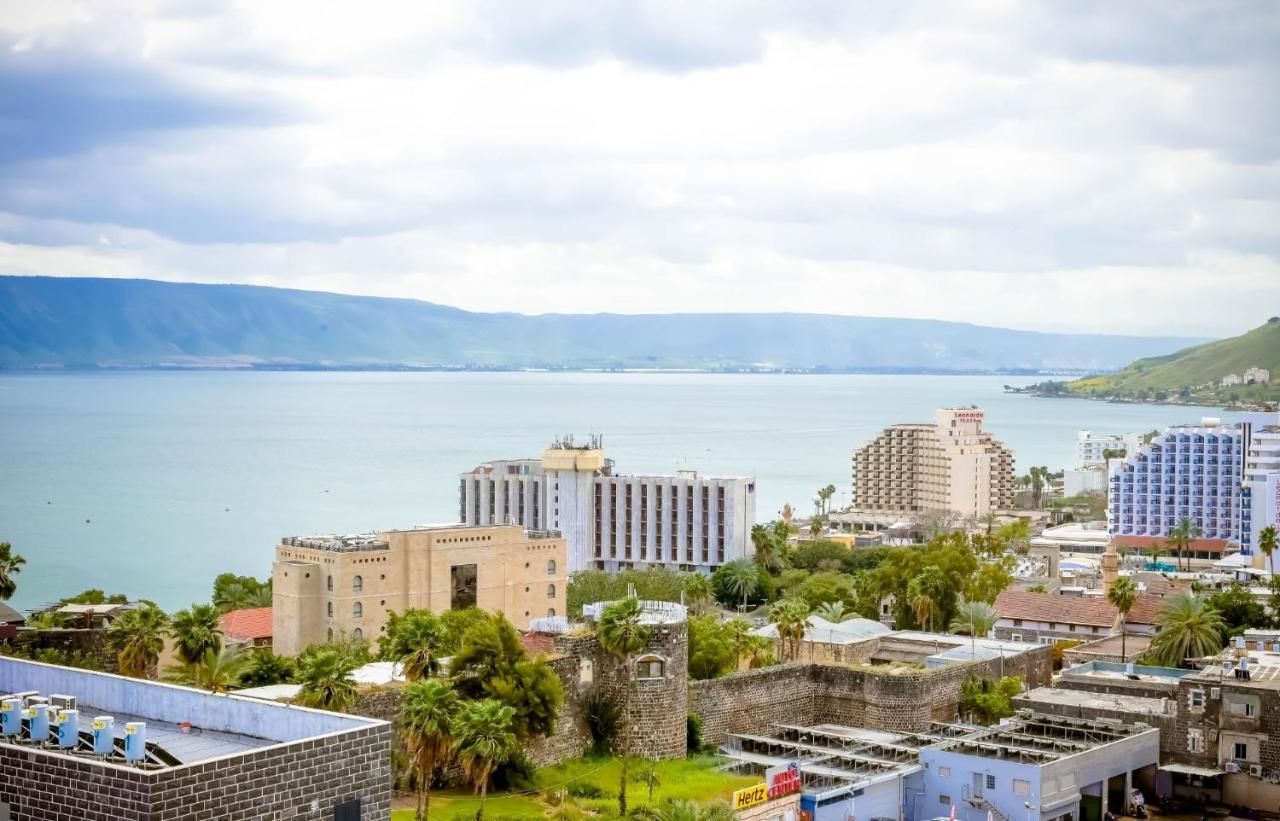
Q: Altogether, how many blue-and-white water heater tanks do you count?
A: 5